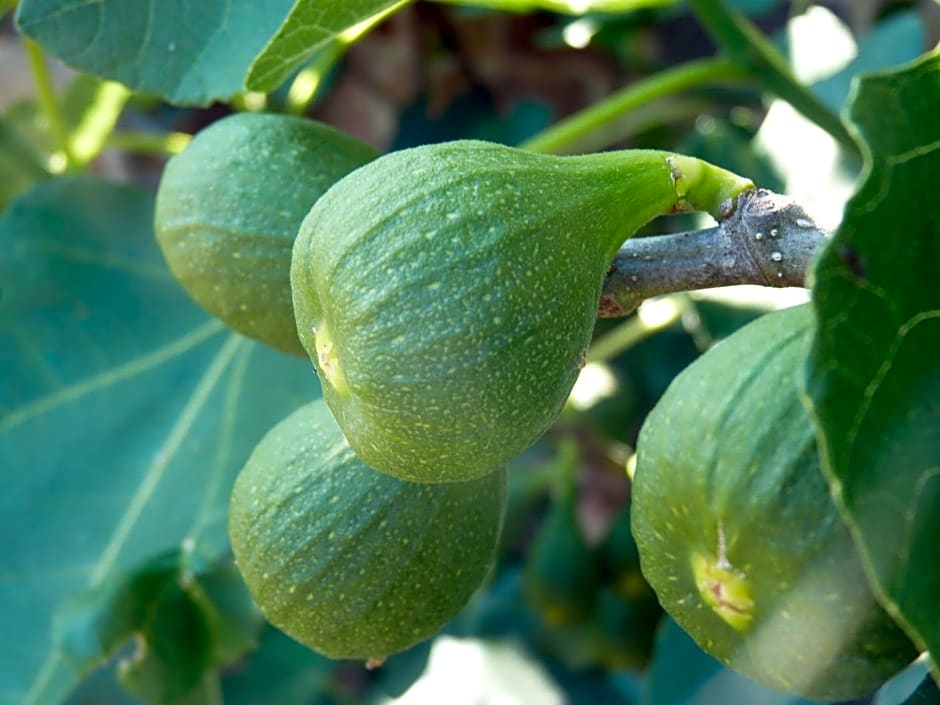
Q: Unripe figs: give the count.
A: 4